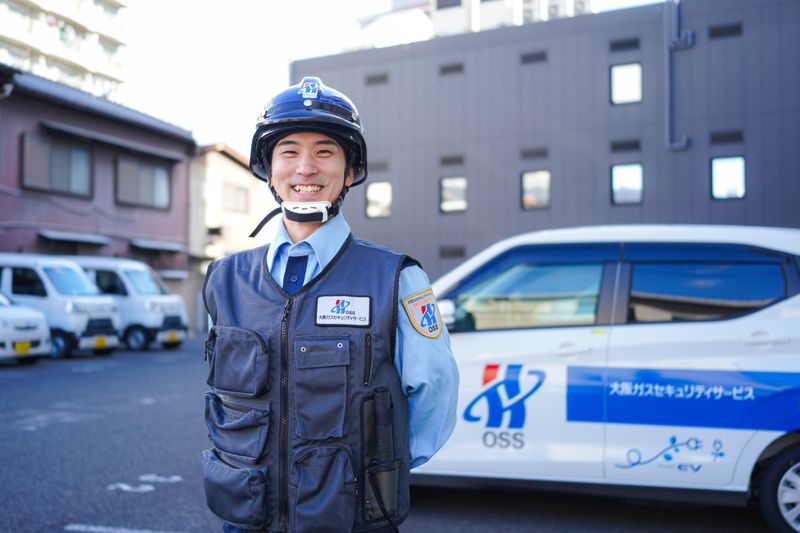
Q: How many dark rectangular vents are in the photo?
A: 11